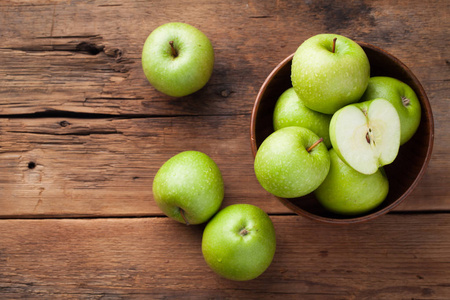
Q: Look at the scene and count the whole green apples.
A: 8